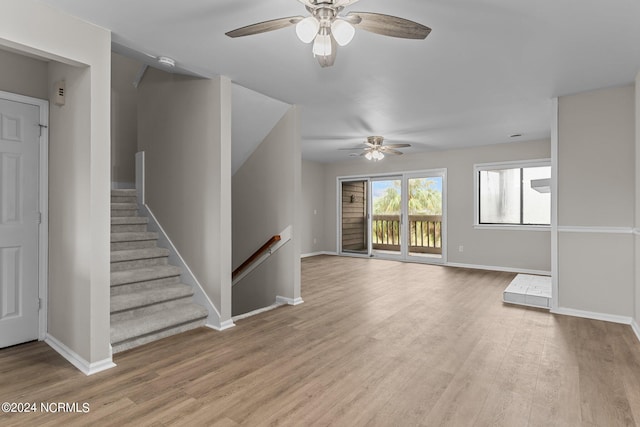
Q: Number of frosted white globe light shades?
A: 6